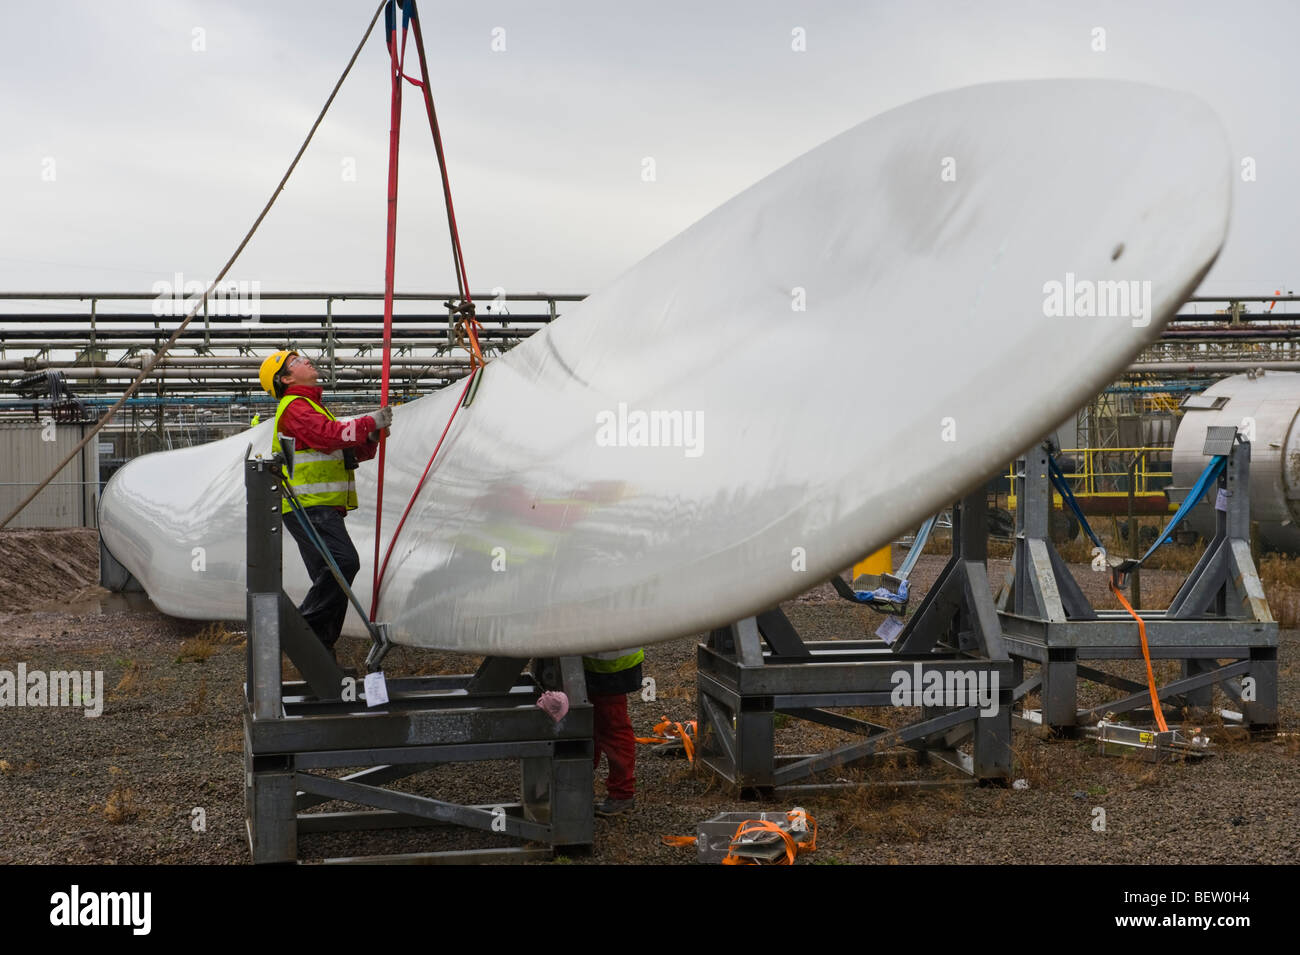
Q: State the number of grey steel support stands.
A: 3